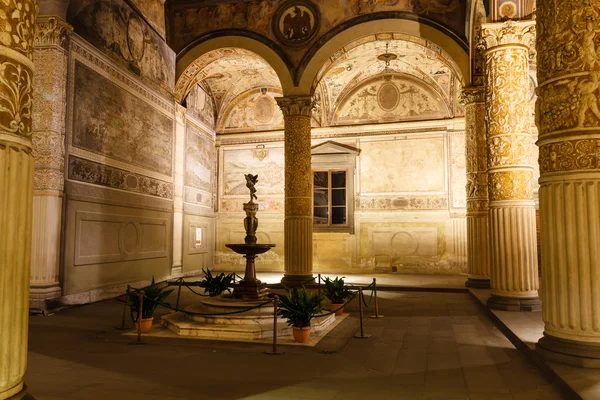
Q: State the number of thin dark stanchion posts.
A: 8